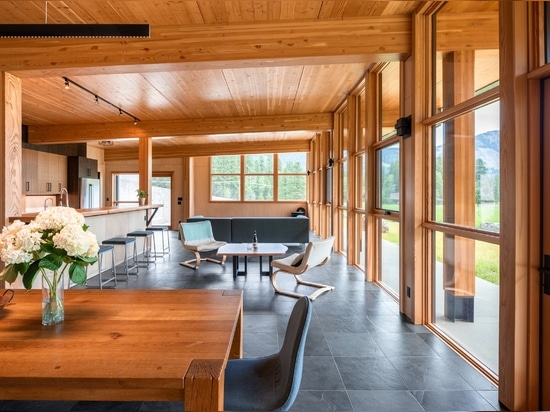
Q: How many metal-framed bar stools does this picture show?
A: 4